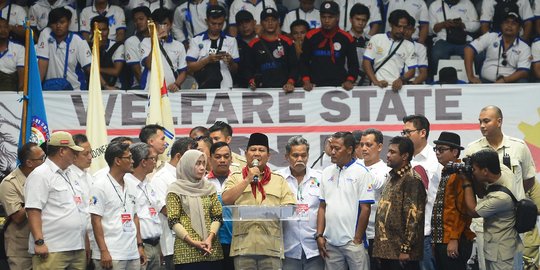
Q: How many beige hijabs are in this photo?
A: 1